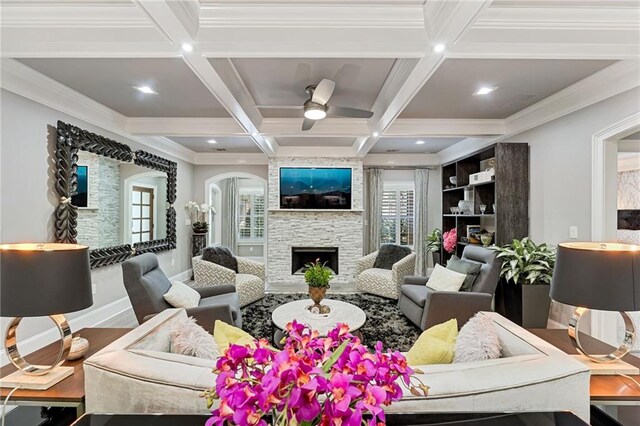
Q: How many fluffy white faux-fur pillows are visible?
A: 2